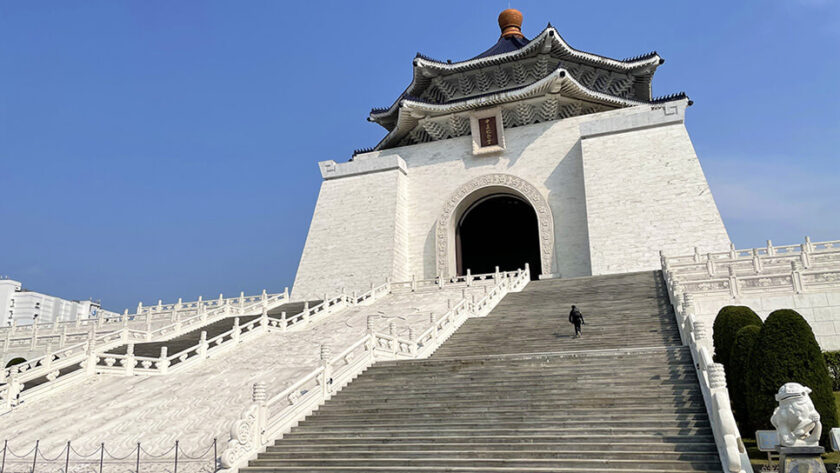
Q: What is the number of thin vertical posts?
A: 7